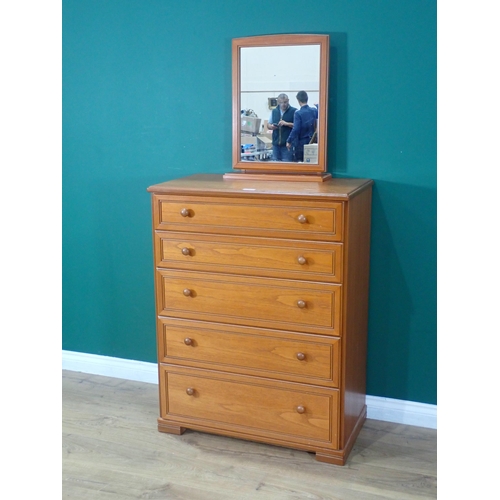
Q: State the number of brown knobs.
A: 10